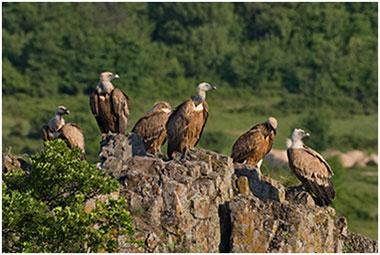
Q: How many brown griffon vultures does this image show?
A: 6